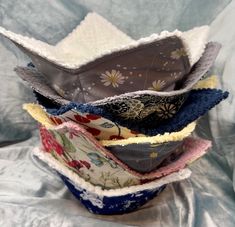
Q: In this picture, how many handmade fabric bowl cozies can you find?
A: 6